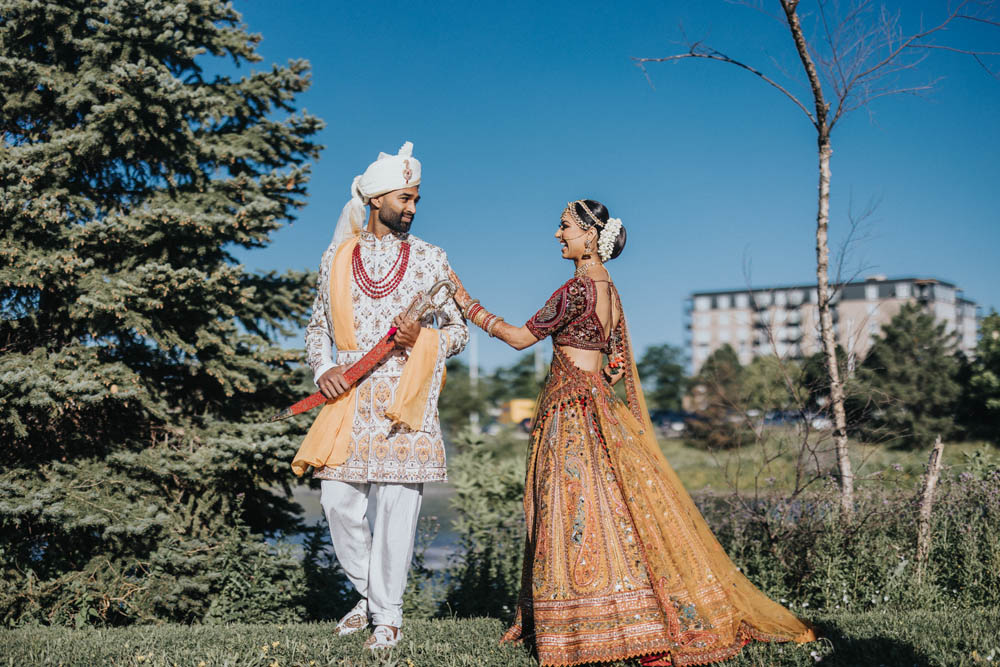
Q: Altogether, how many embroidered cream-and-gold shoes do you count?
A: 2